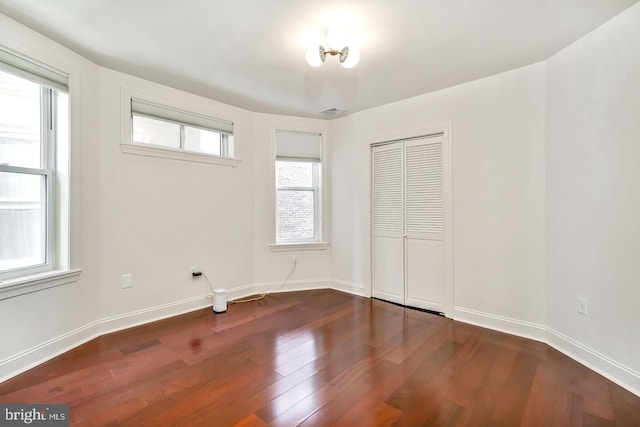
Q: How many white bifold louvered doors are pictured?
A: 2